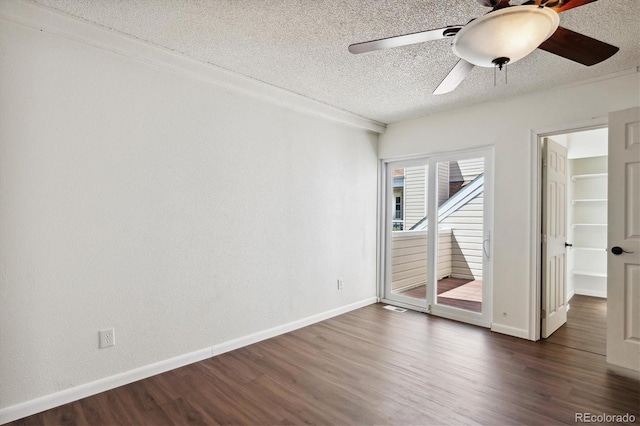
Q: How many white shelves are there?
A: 5